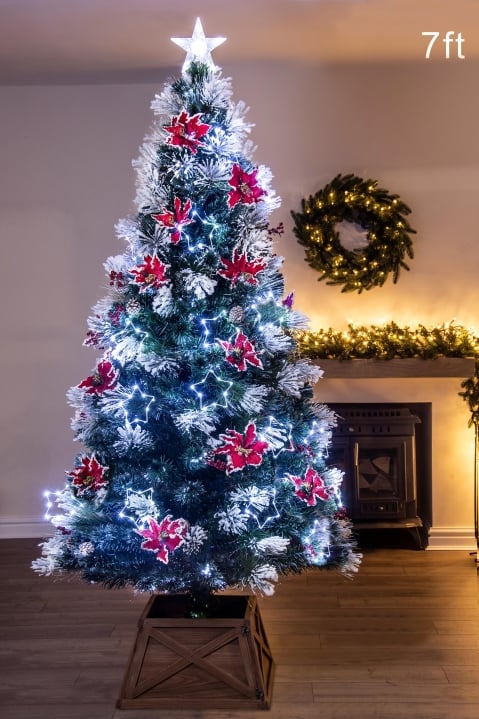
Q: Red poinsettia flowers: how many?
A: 11